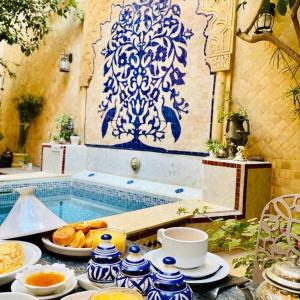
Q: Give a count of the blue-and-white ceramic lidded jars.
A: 3